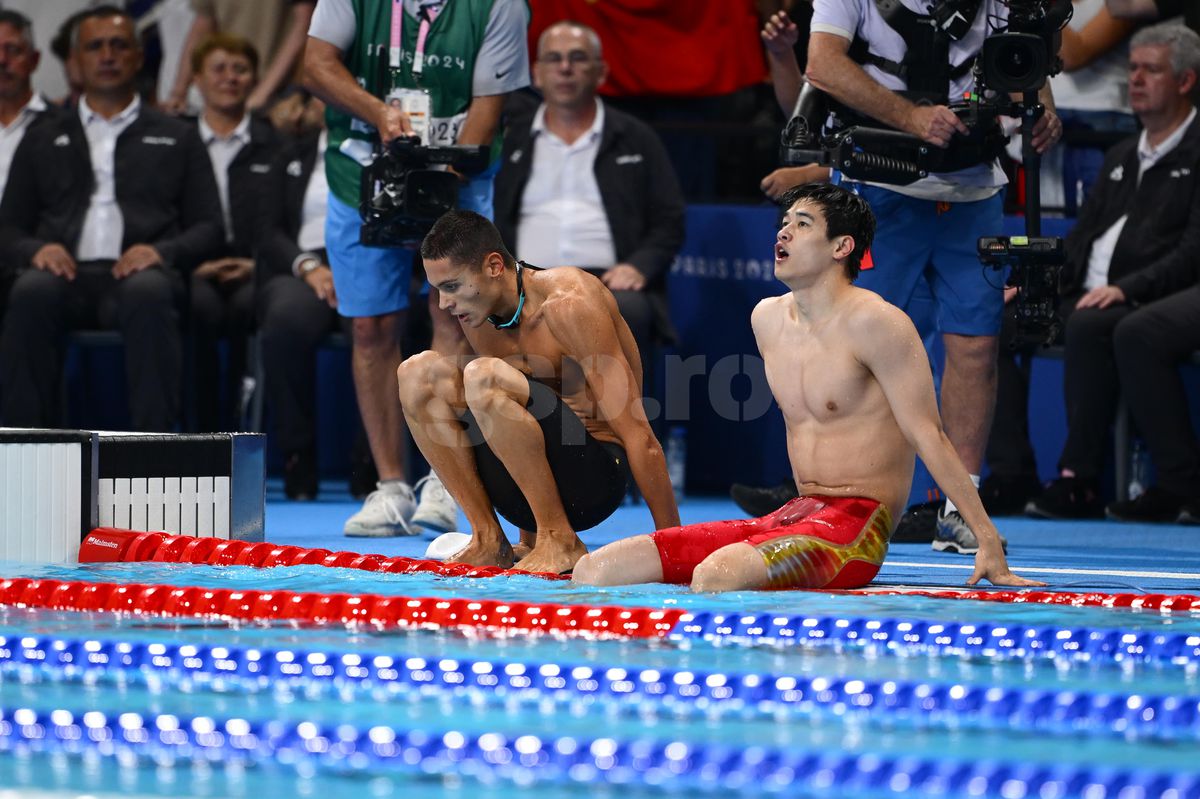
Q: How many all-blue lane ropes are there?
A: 2